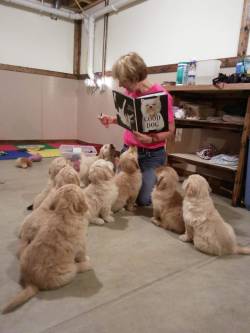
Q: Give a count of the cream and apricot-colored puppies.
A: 8